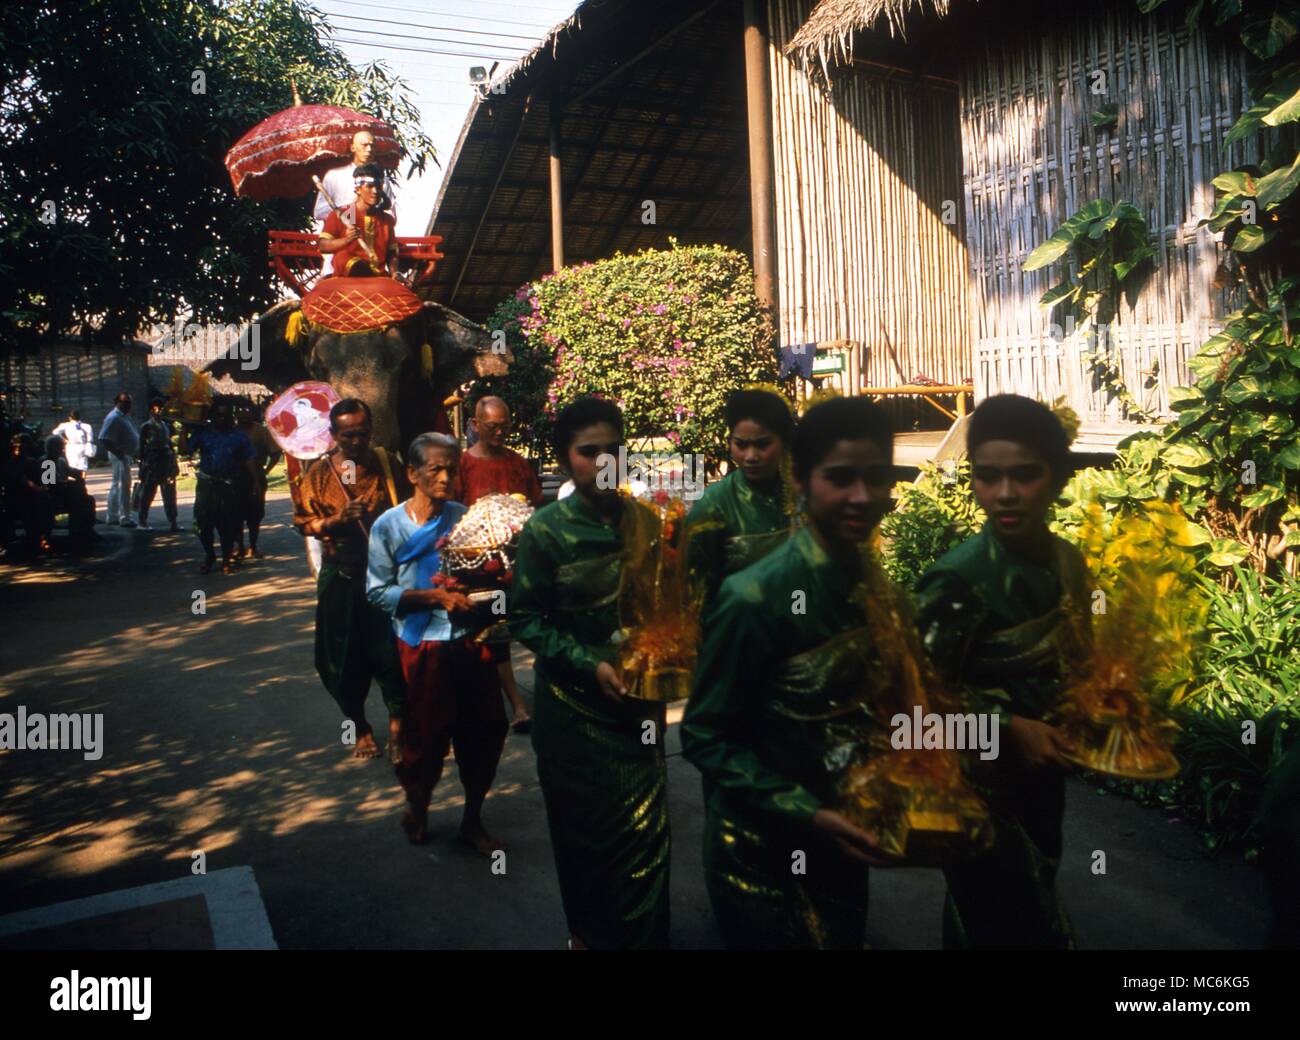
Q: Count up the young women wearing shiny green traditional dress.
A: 4